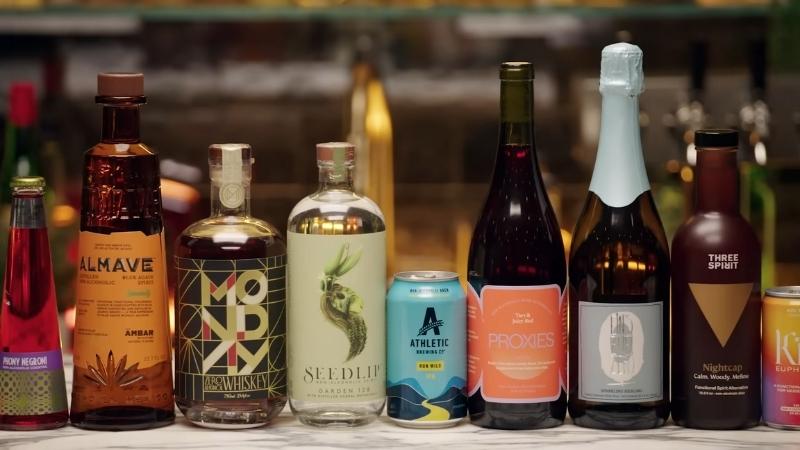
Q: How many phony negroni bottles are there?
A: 1